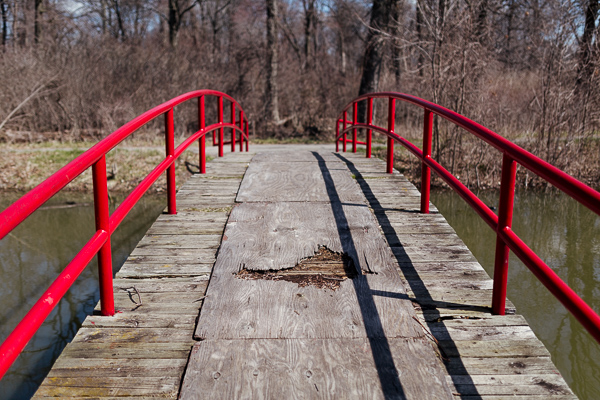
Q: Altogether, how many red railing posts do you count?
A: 14